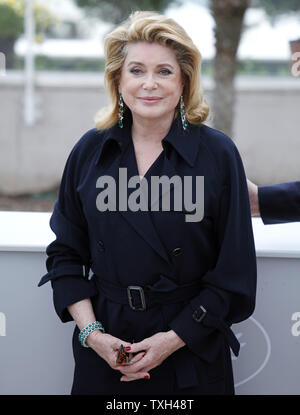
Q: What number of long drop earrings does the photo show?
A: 2